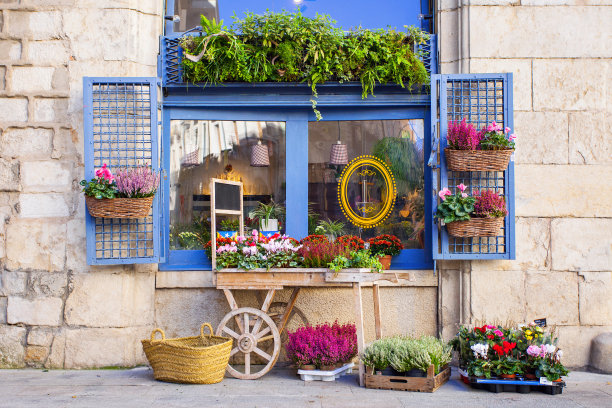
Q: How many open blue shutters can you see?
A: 2